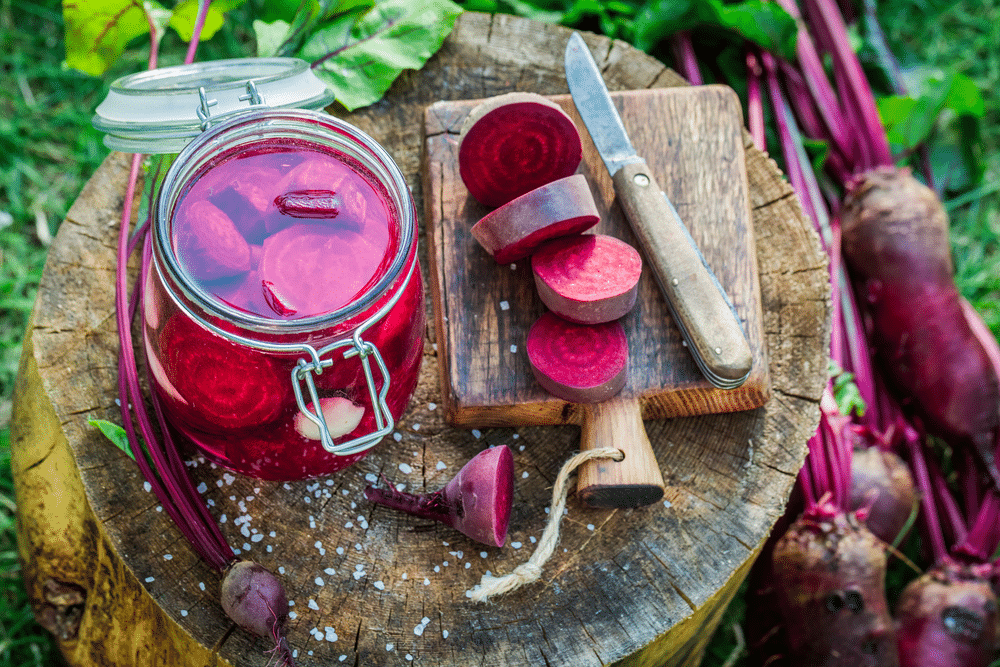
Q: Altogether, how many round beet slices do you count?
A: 4